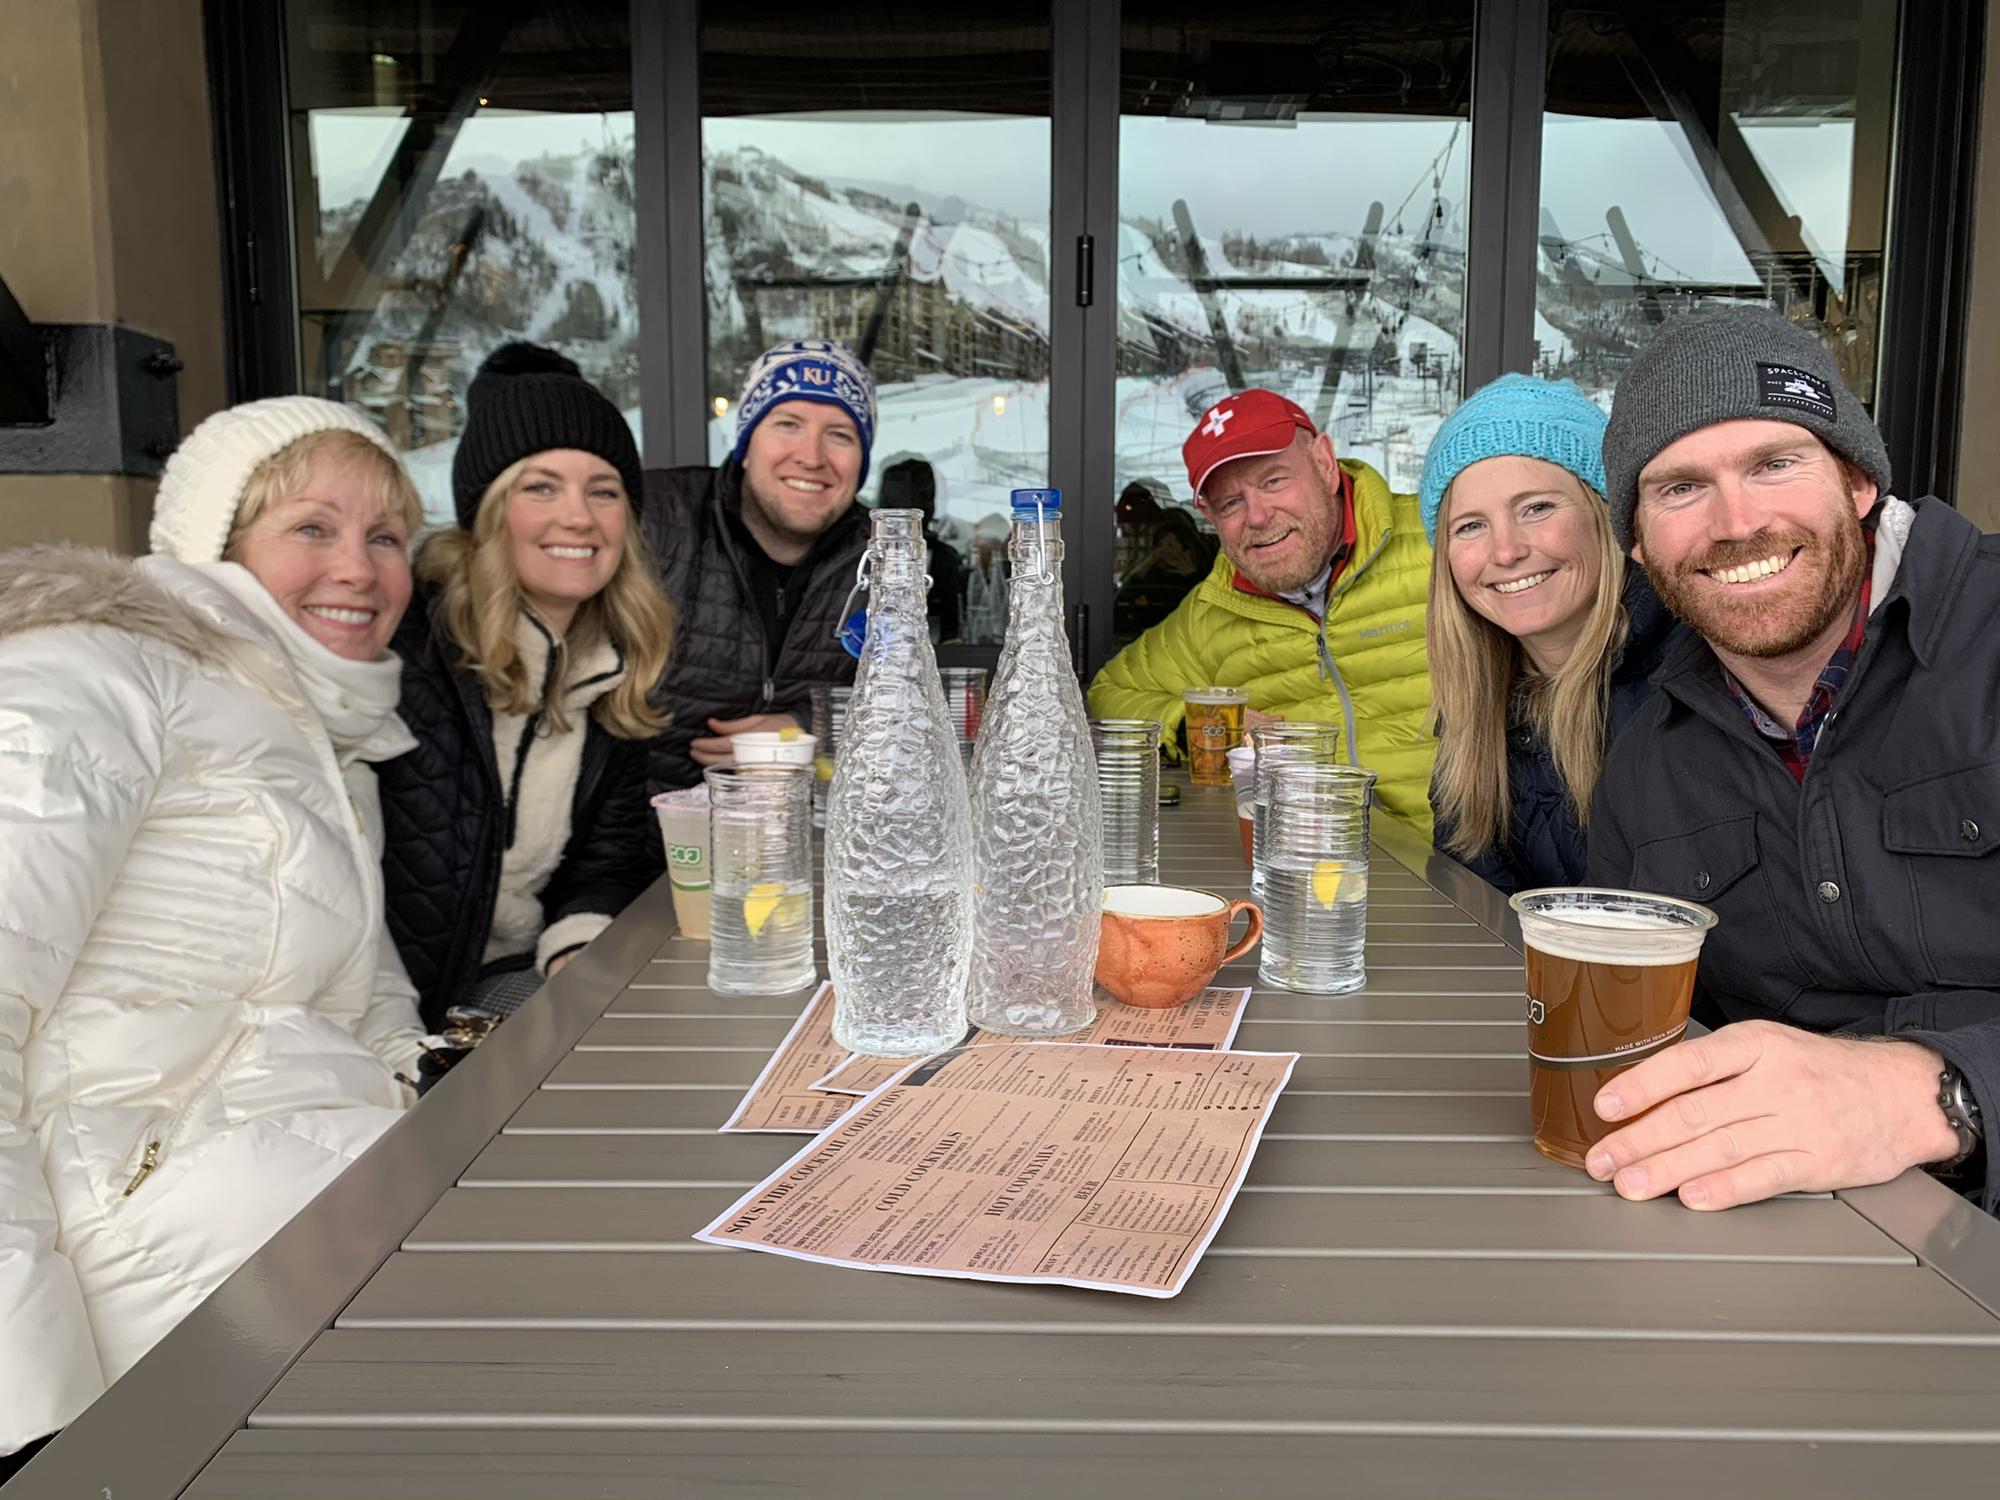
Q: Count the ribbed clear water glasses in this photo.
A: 6